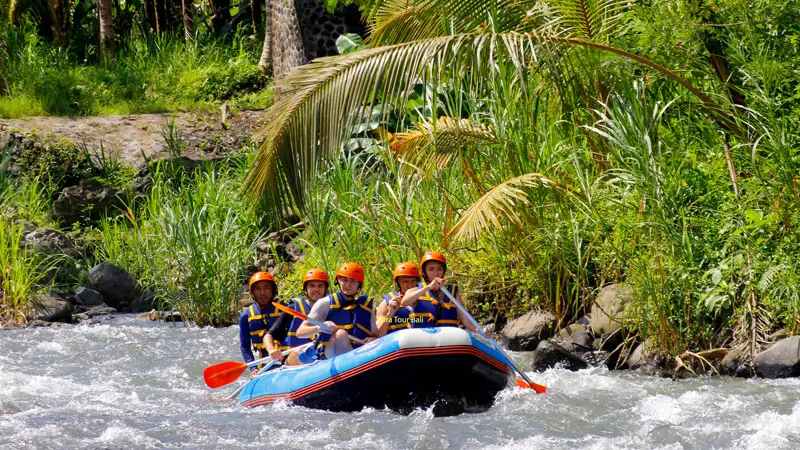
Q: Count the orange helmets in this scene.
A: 5